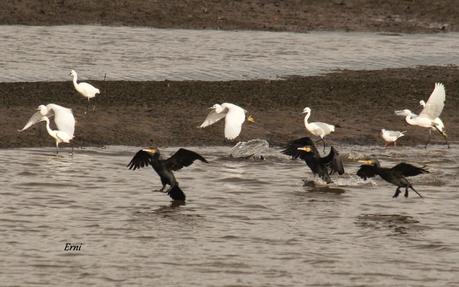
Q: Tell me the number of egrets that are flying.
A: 3